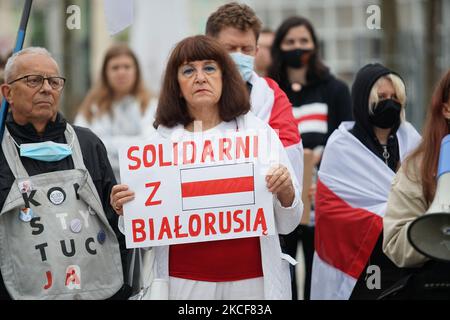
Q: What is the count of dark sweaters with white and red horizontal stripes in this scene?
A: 1